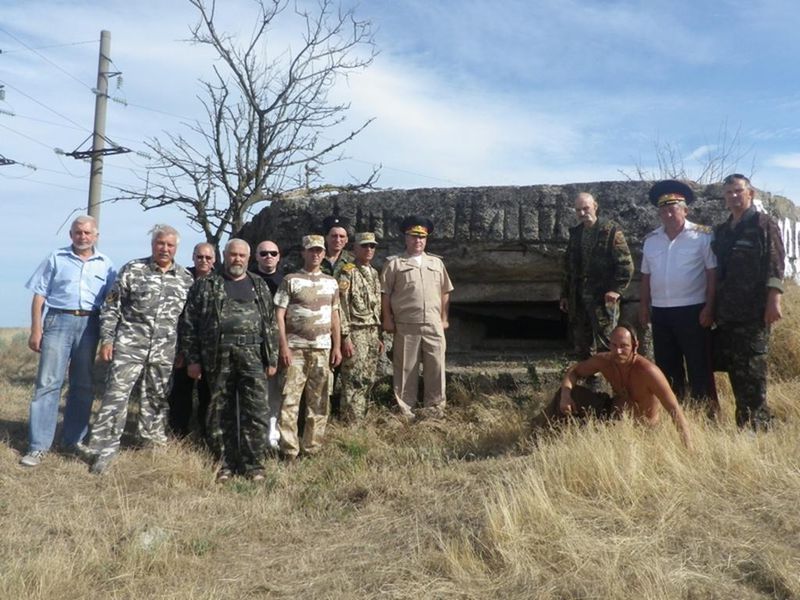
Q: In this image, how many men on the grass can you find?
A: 13